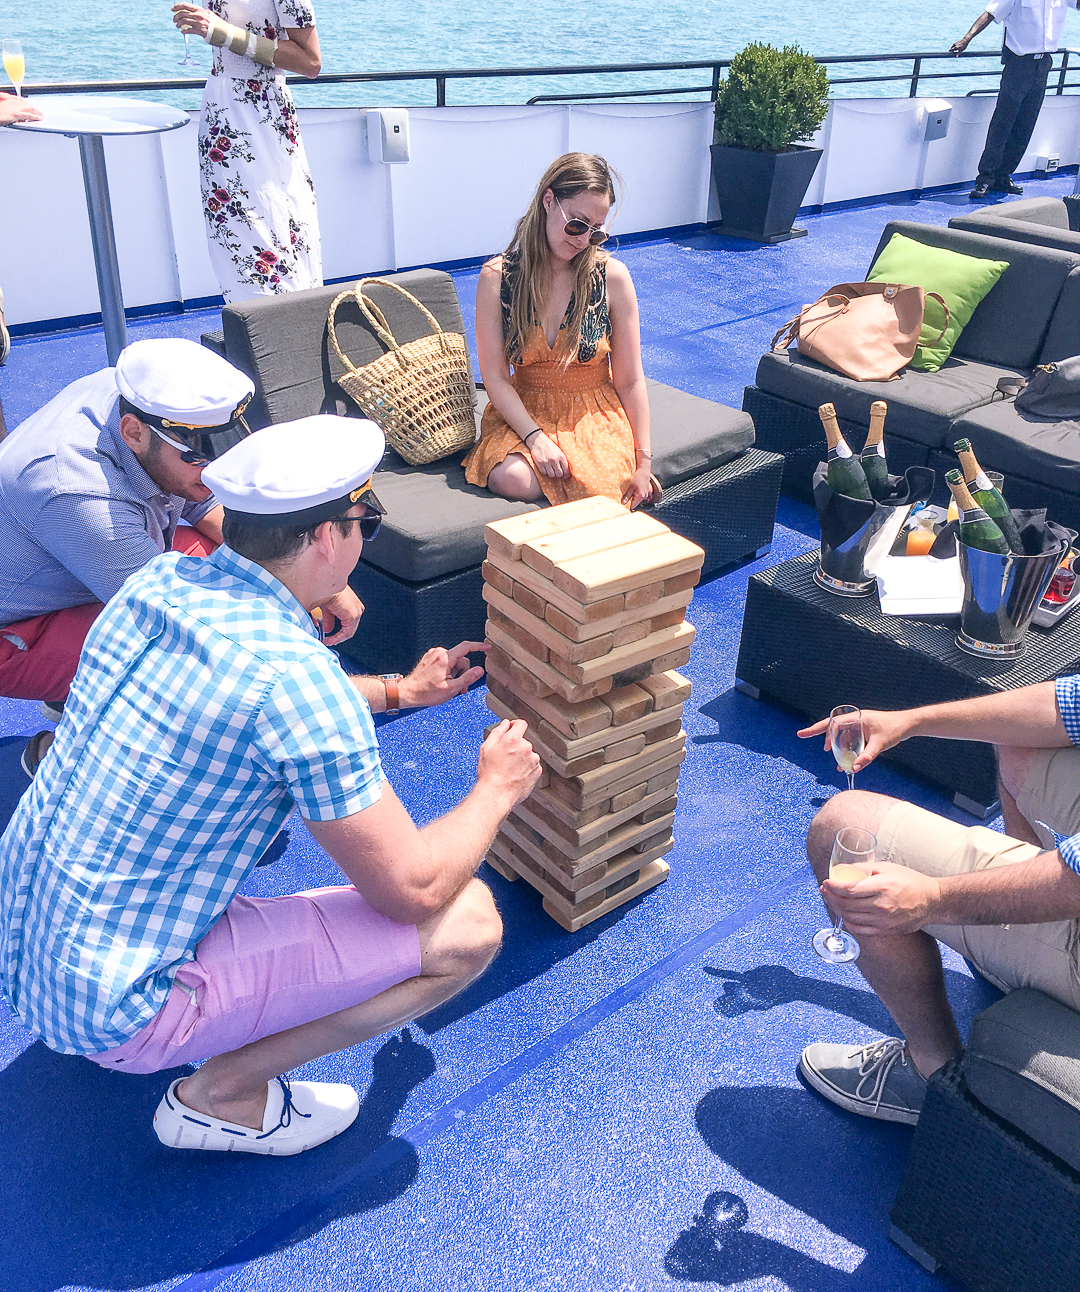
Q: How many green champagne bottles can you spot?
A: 4